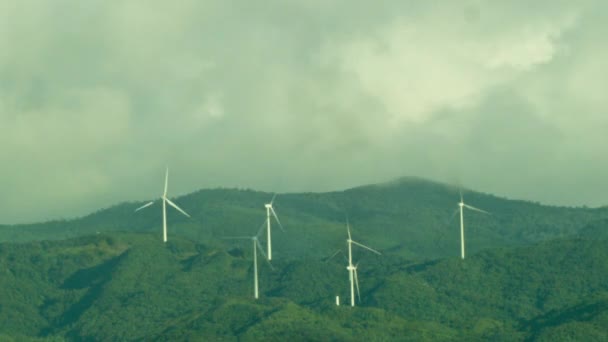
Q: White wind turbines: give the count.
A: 6